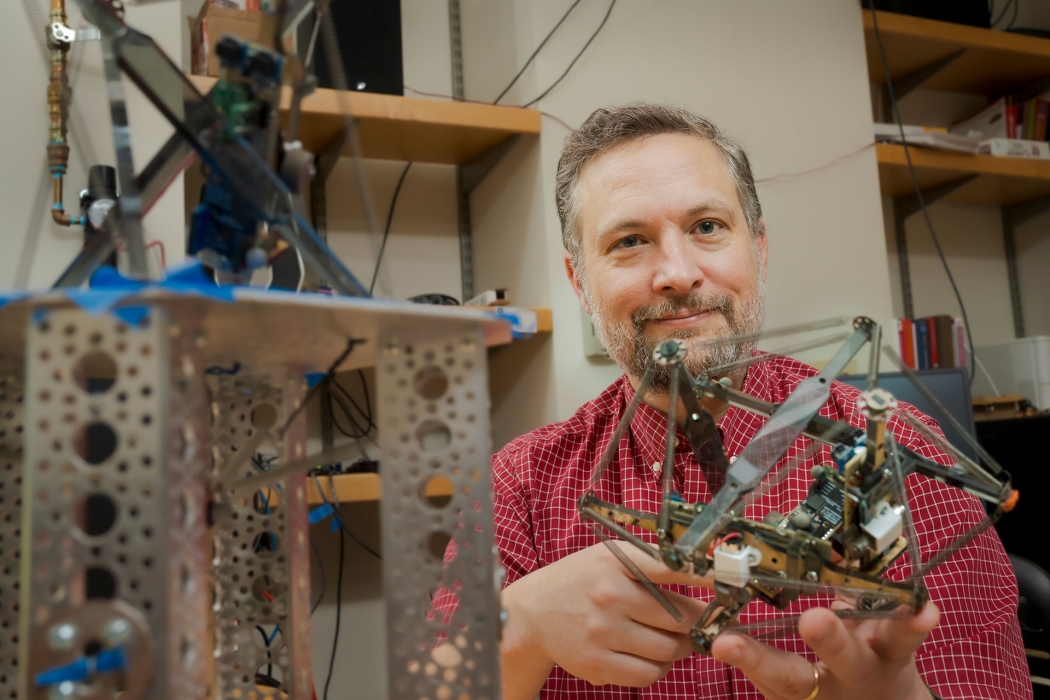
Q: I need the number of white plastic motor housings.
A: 2